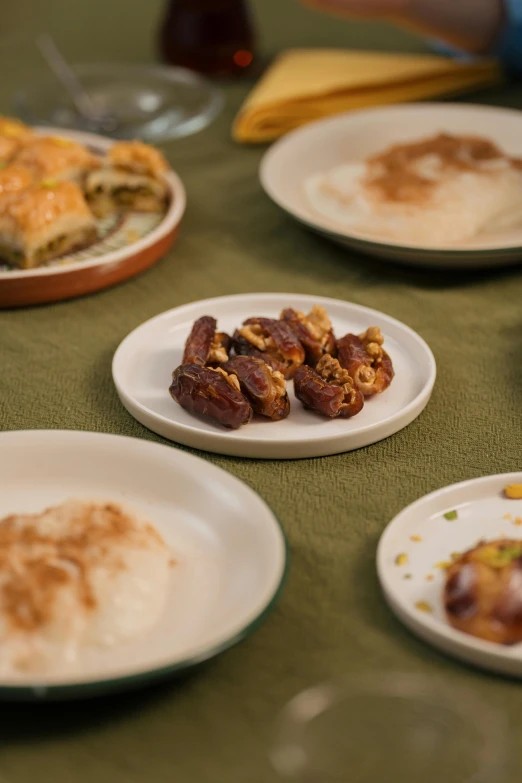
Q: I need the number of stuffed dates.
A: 7